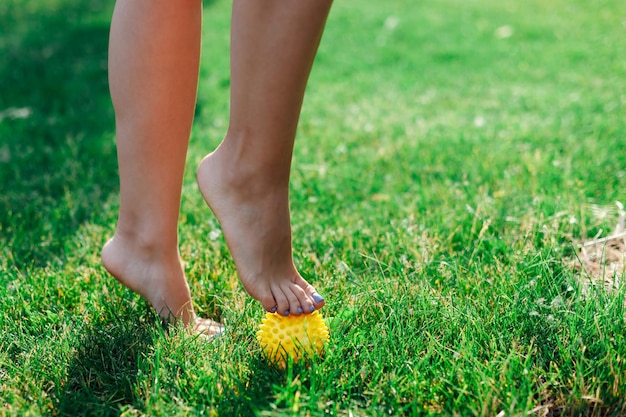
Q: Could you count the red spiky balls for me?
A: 0